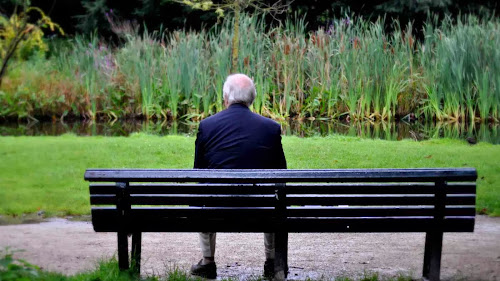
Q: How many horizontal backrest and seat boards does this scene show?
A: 5